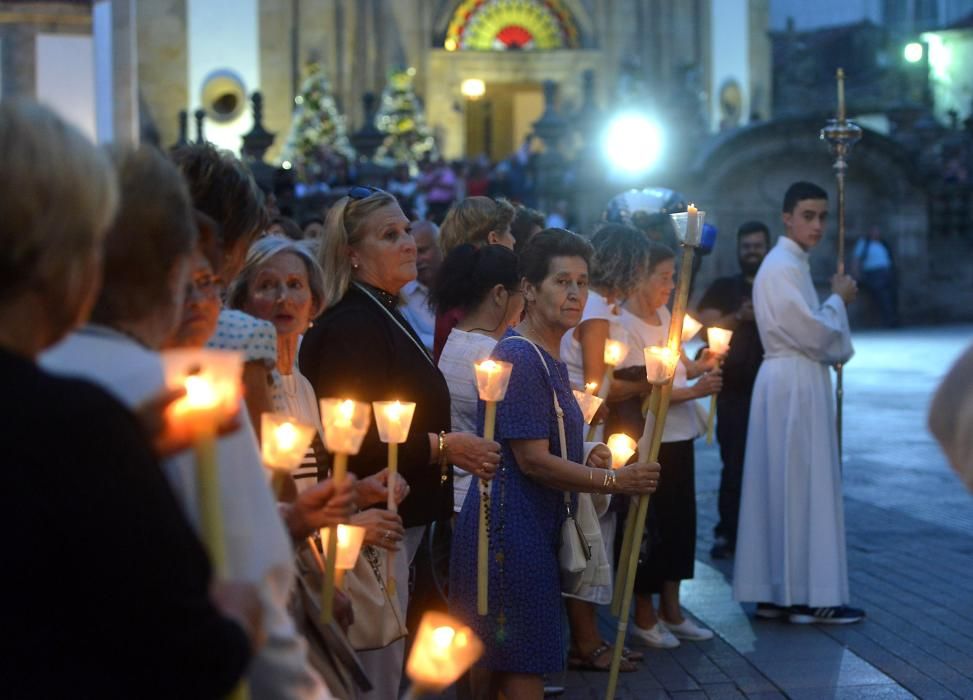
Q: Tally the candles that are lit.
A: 14